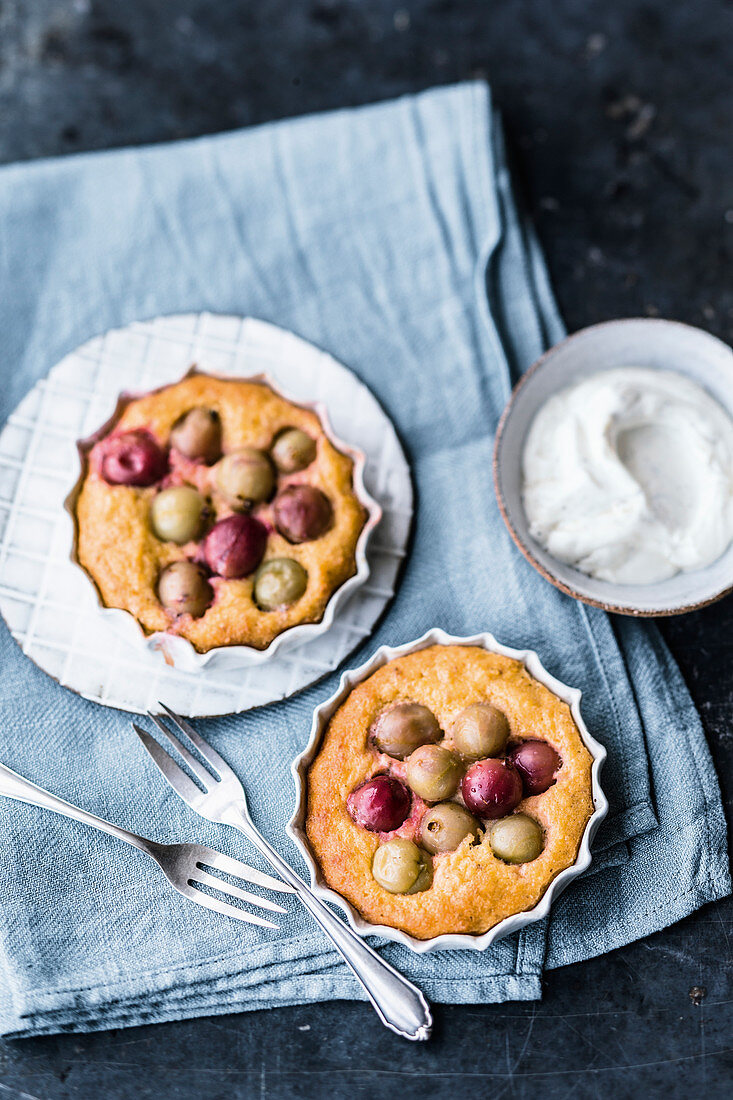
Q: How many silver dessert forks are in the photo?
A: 2